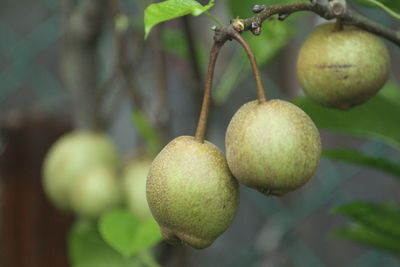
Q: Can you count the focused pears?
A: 3